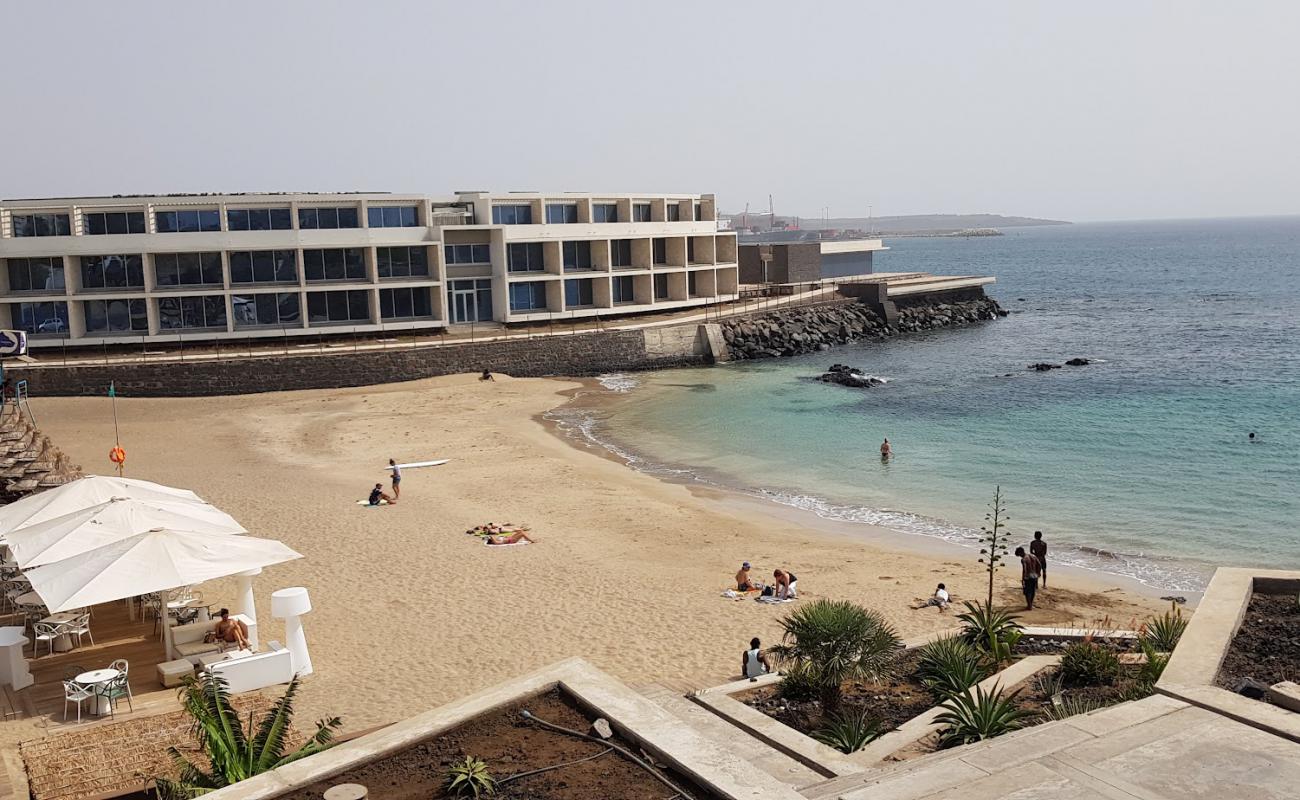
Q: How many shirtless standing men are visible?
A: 2